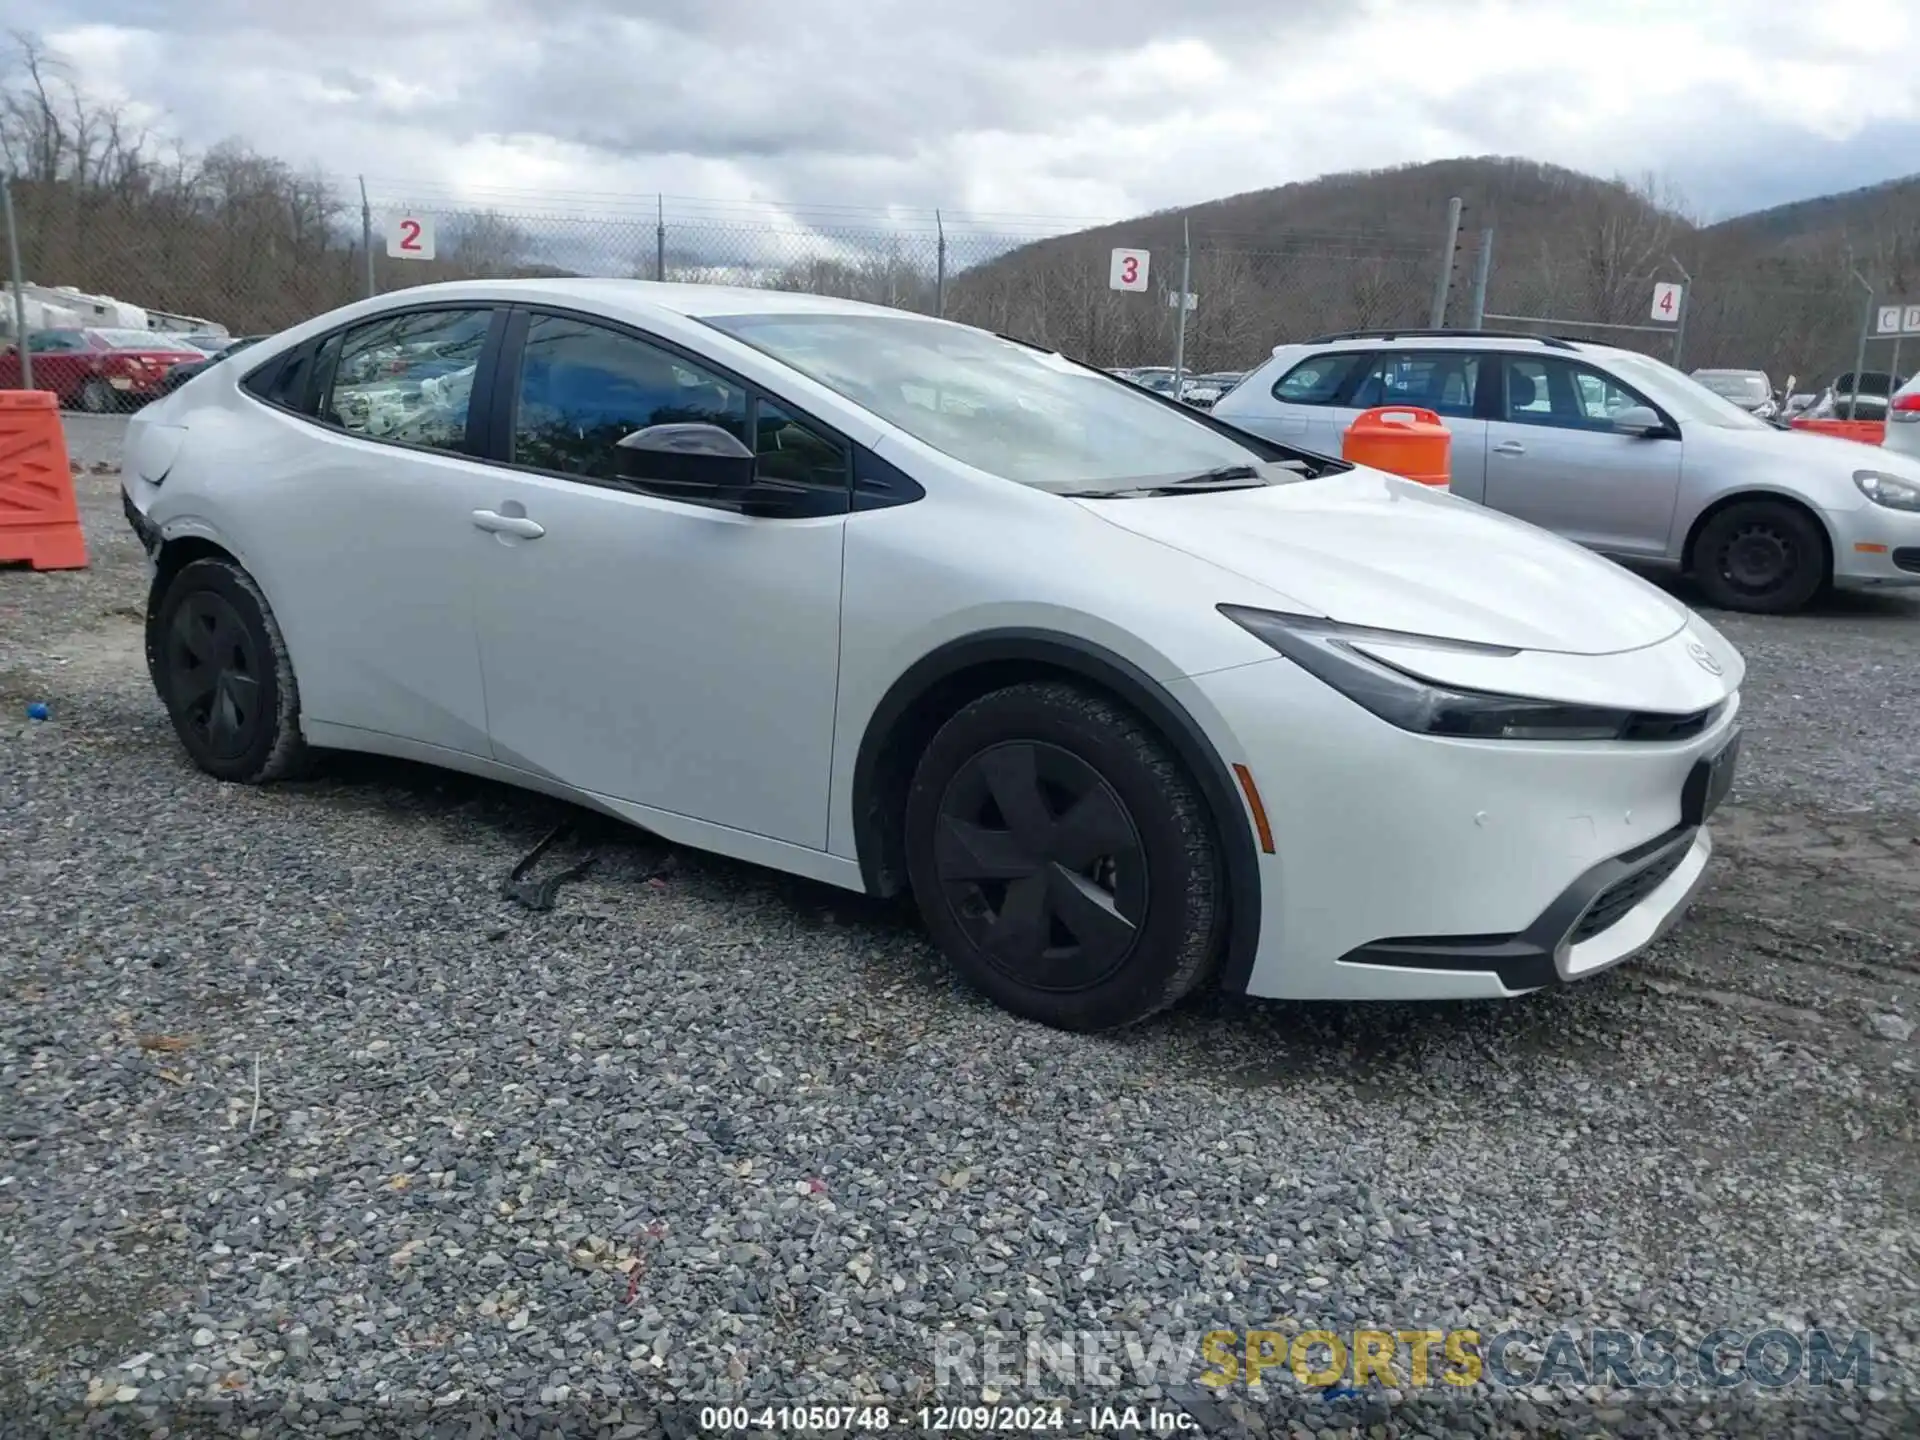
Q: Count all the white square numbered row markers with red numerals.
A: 3